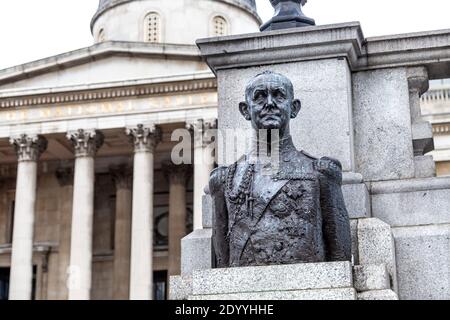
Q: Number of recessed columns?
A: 2